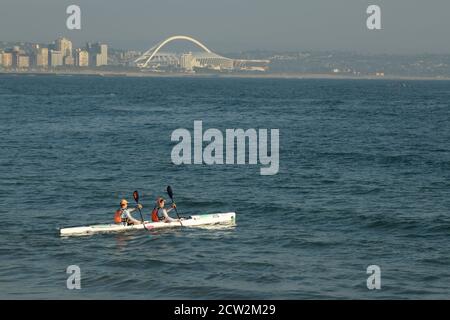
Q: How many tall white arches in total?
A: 1